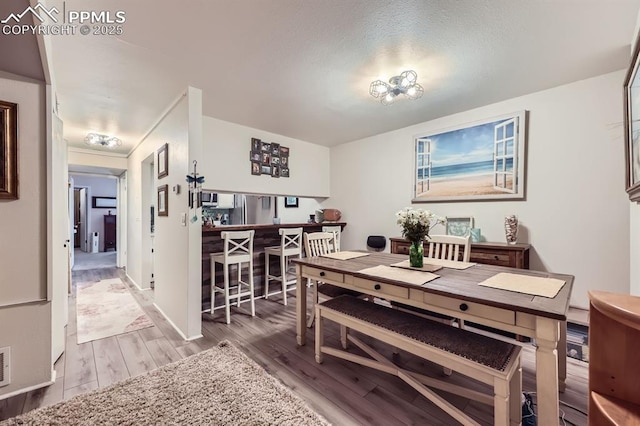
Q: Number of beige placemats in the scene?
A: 4